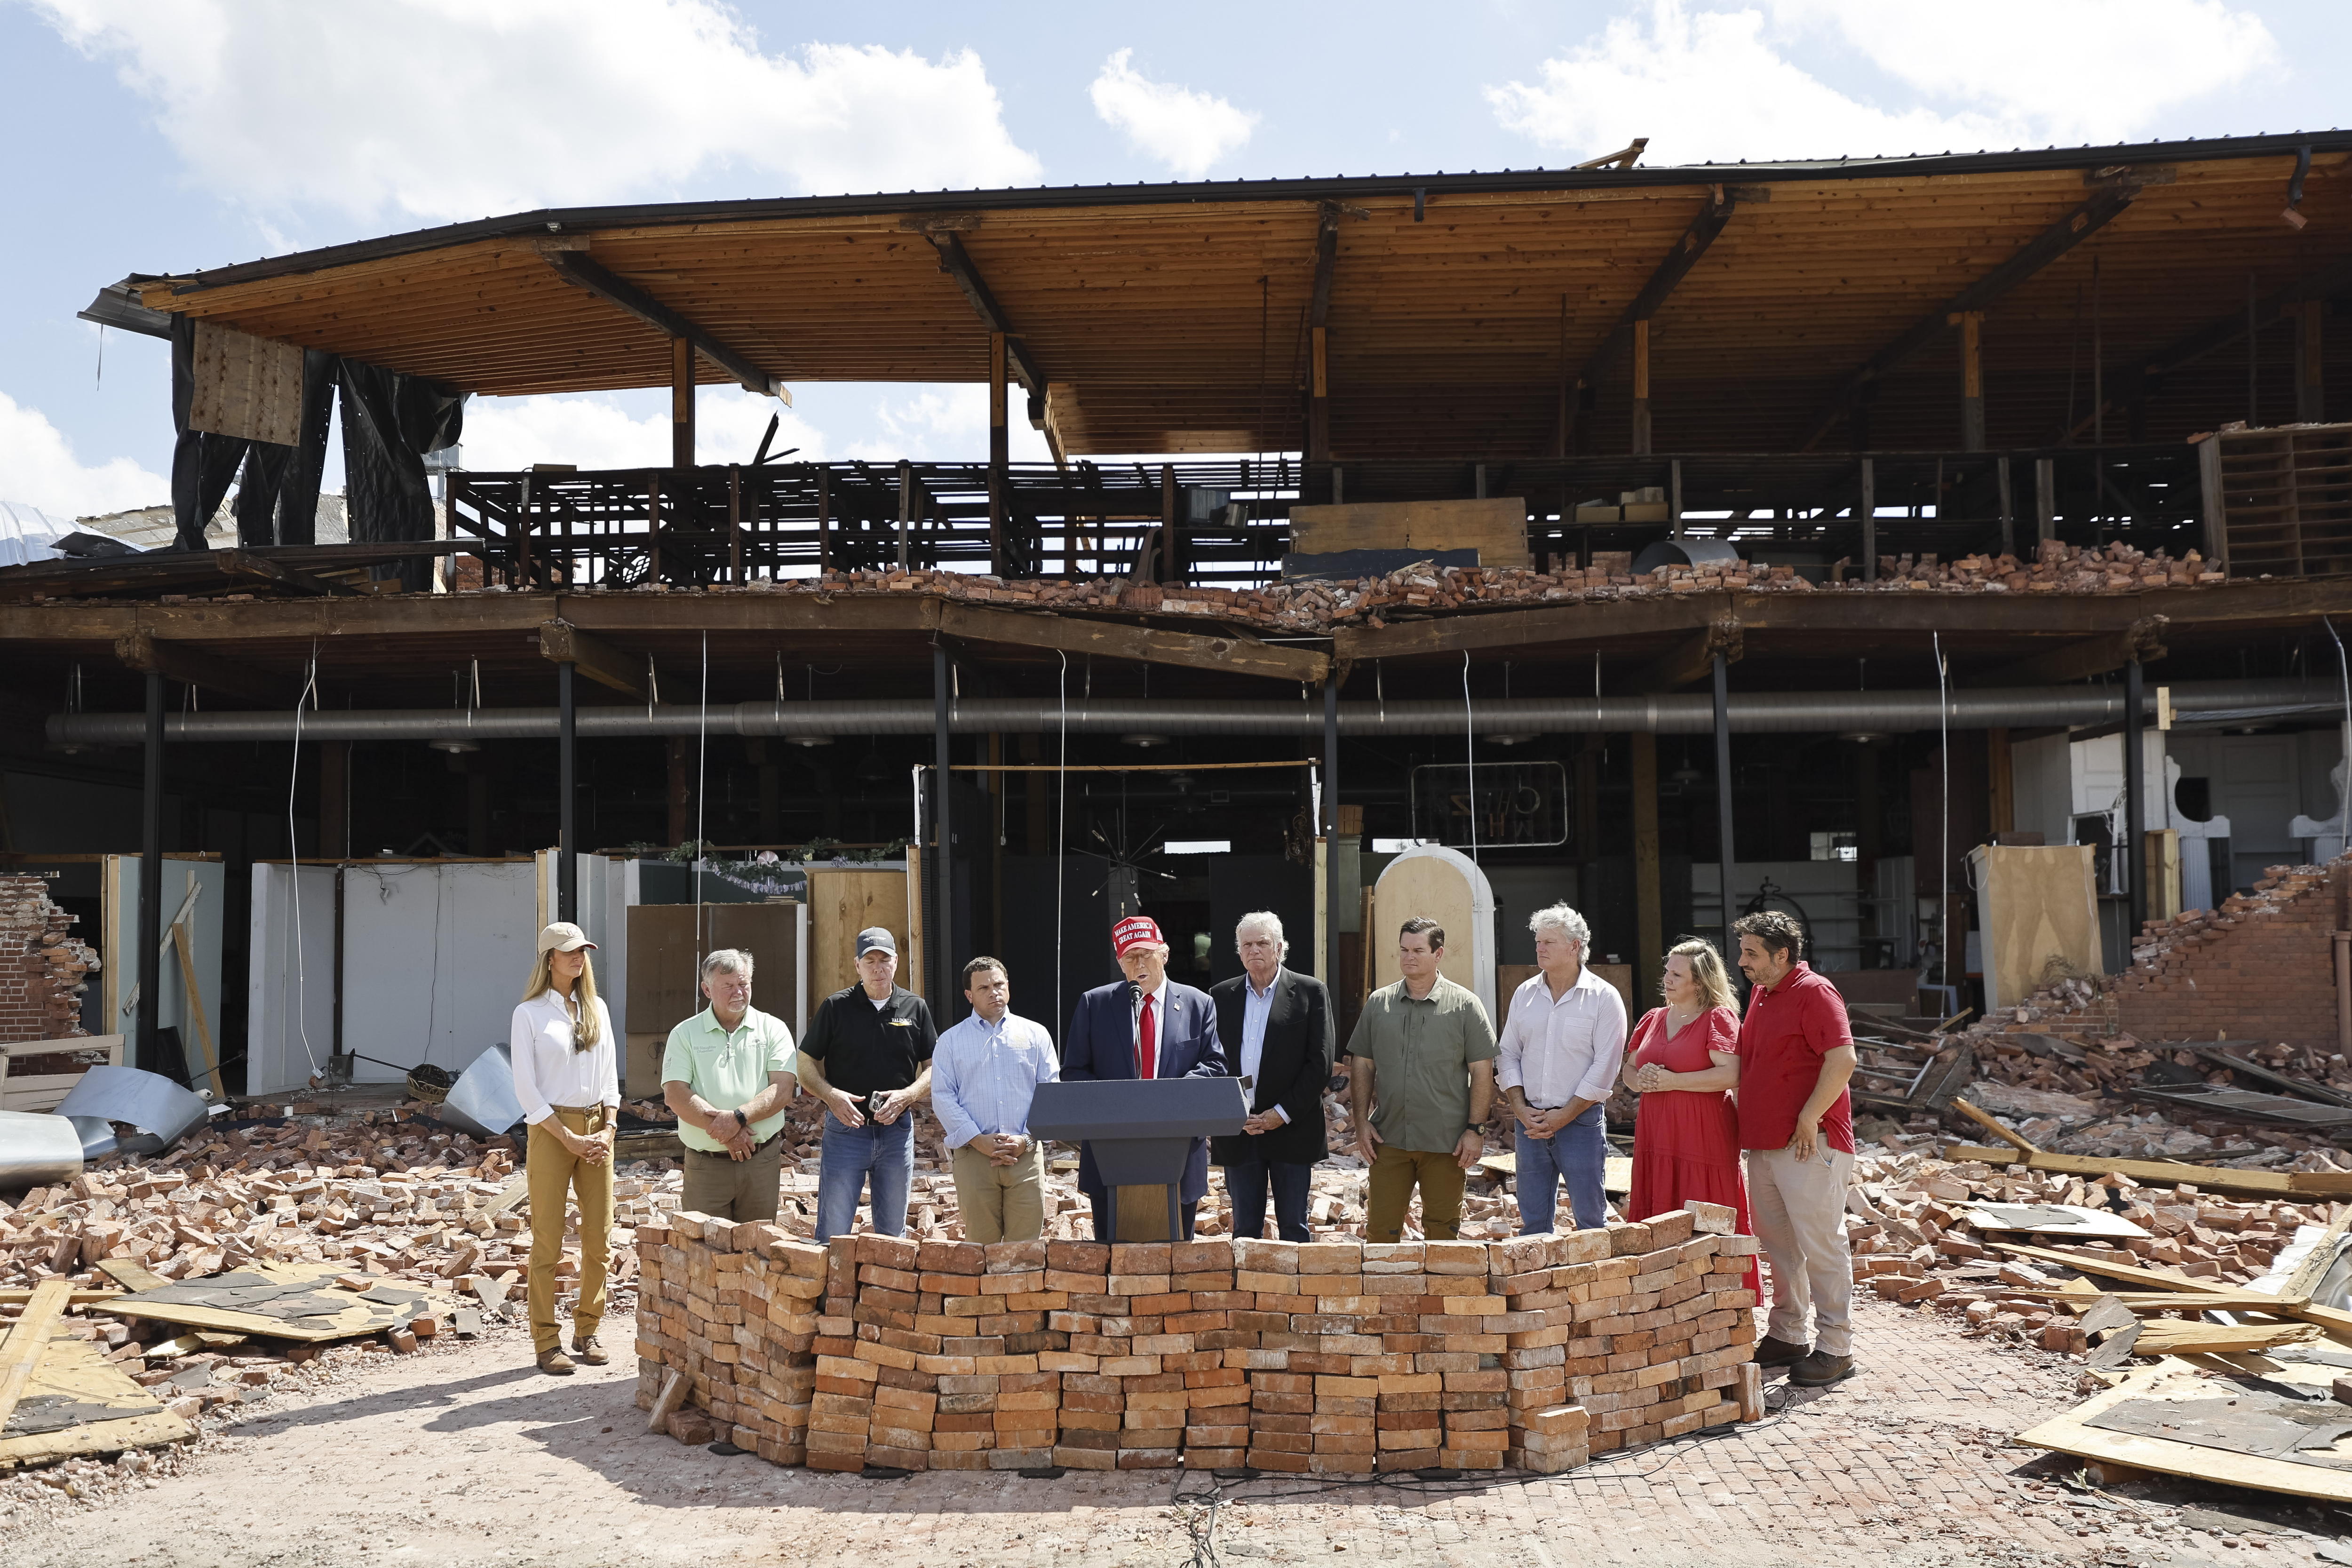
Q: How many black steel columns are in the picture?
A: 6